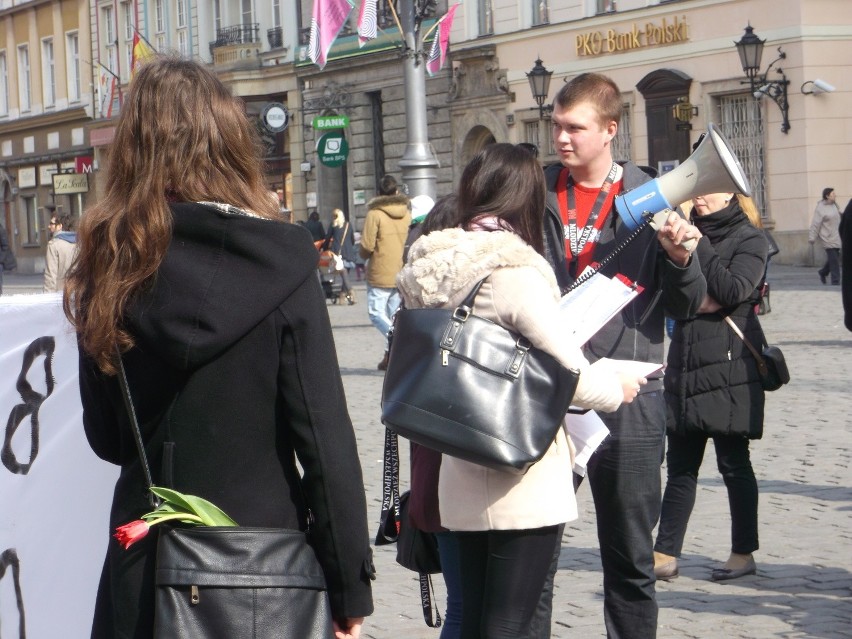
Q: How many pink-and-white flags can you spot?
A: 3